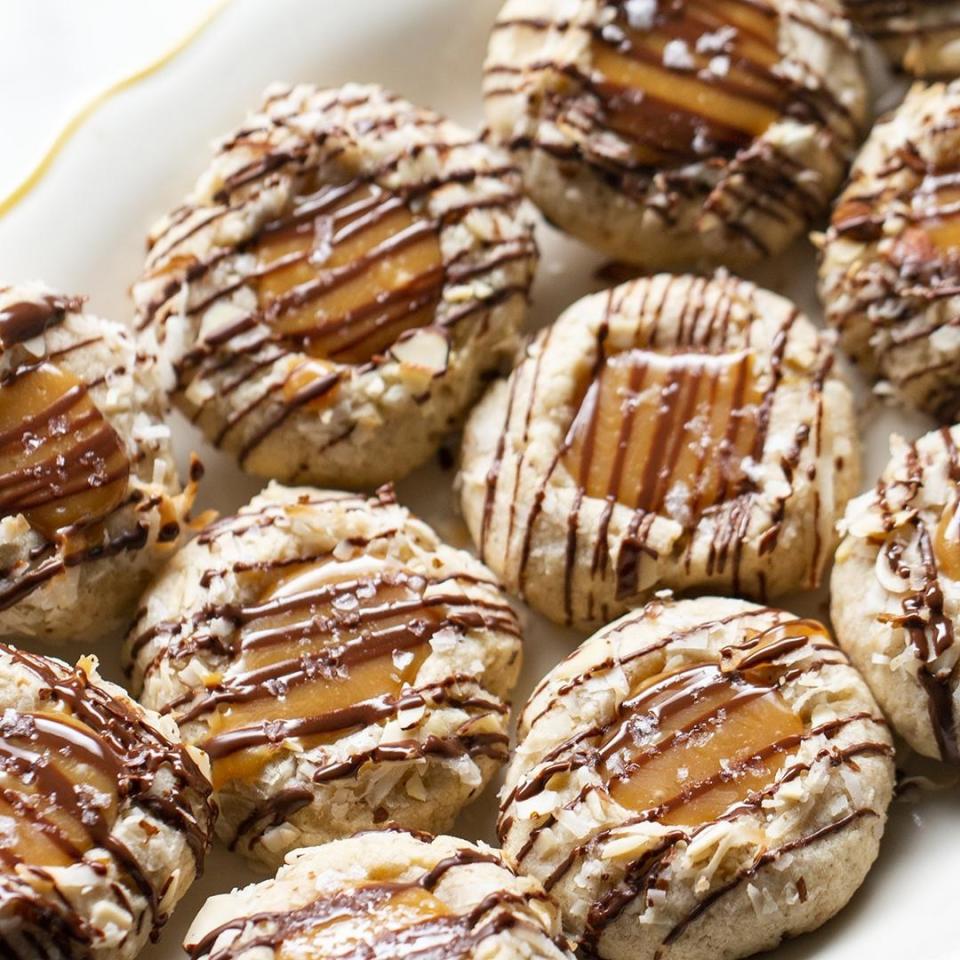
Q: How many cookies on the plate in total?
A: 11